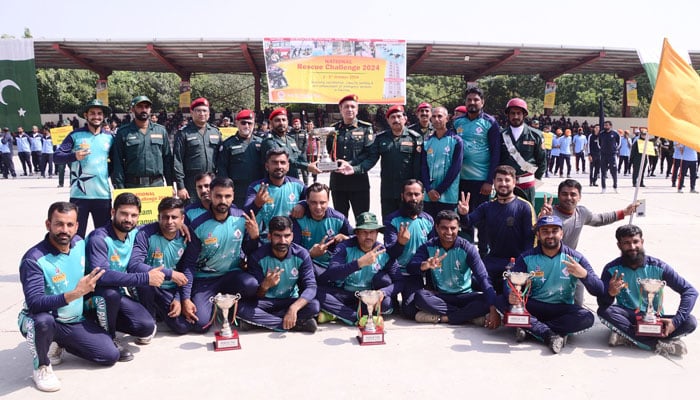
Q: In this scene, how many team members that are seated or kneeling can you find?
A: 15